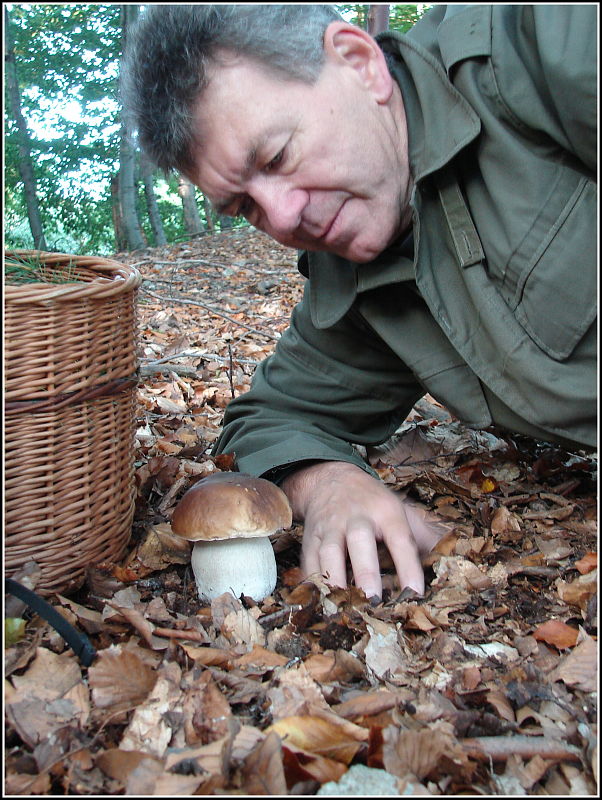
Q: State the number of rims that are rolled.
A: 1